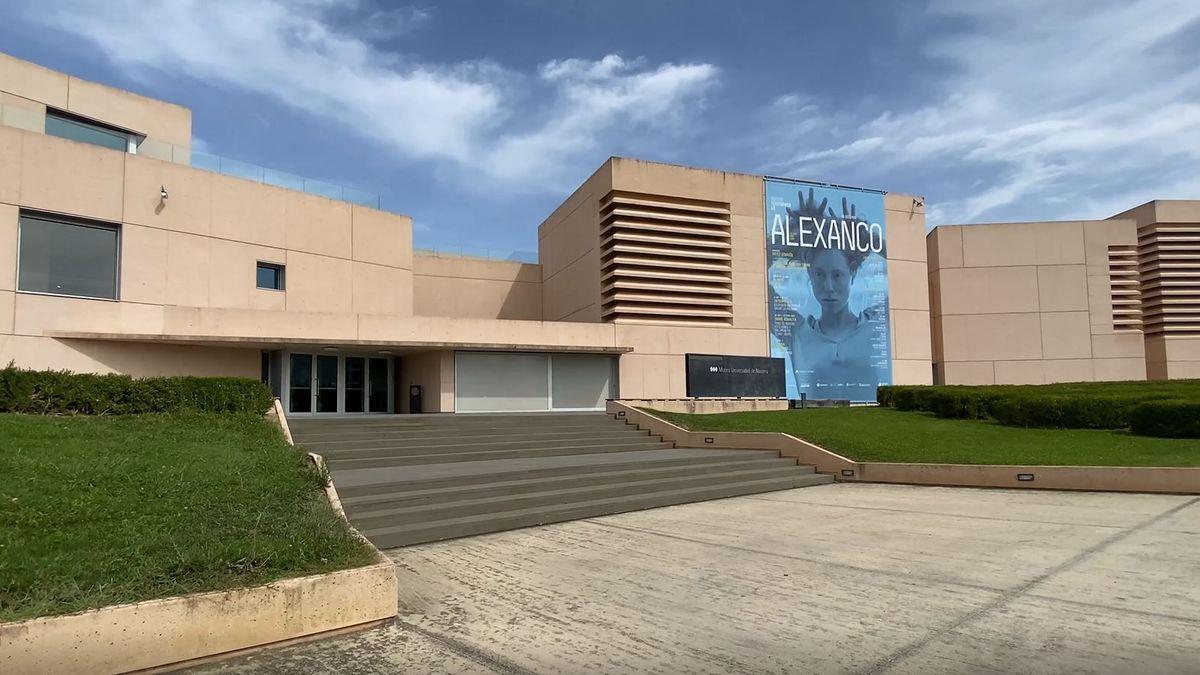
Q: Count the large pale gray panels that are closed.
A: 2